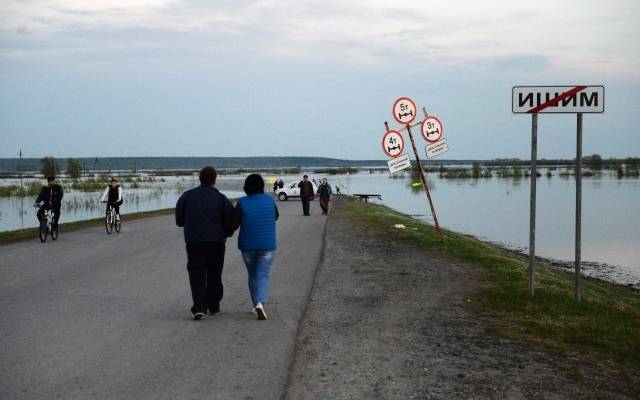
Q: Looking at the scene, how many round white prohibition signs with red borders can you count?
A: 3